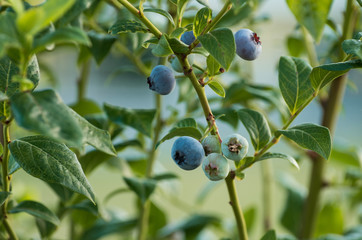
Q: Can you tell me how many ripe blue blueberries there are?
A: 4